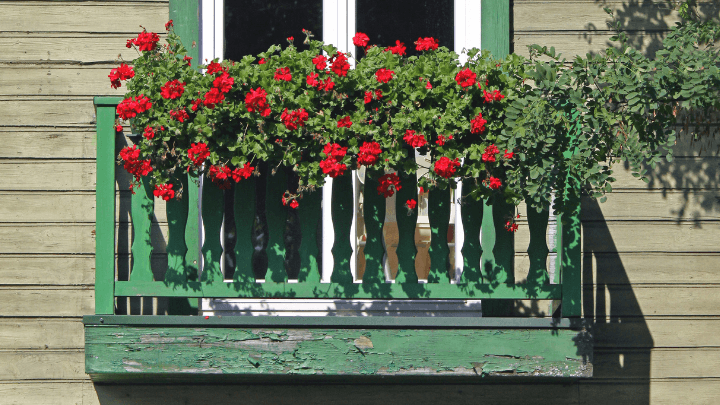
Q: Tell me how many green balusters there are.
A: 13